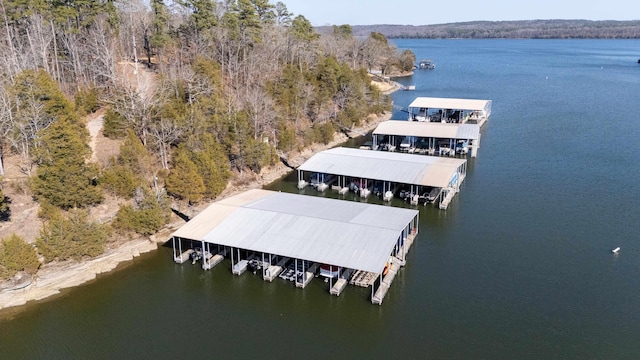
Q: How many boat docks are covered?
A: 4